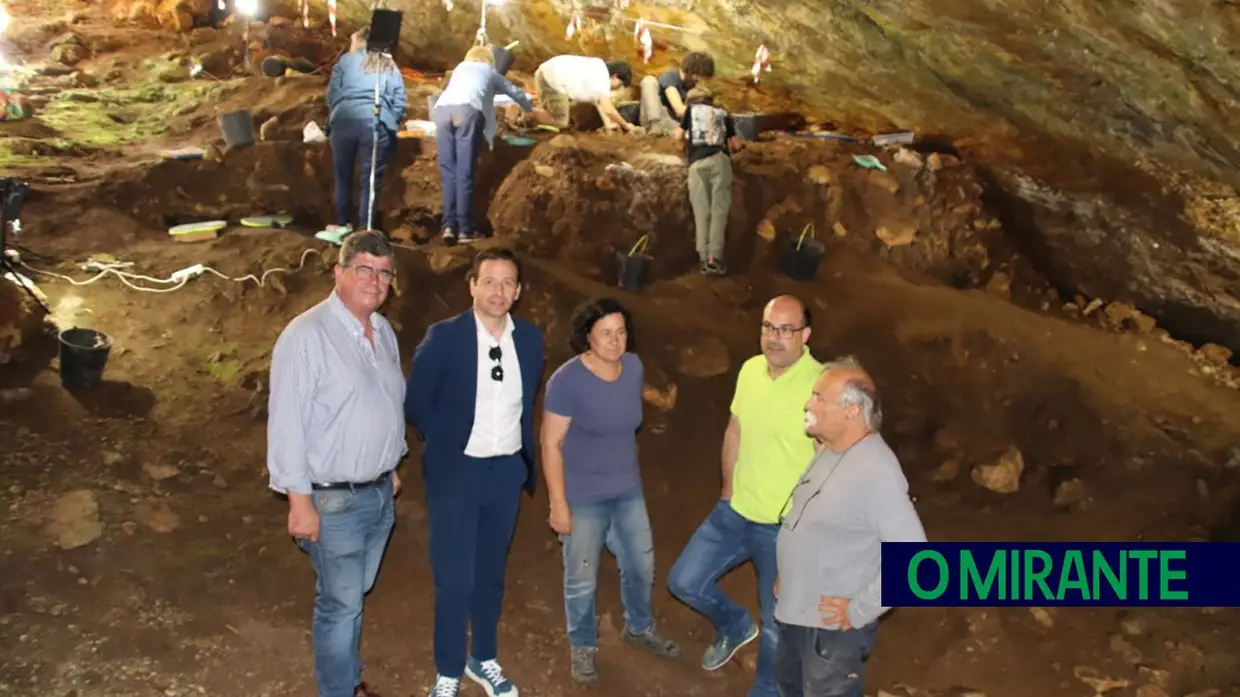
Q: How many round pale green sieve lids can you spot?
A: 2